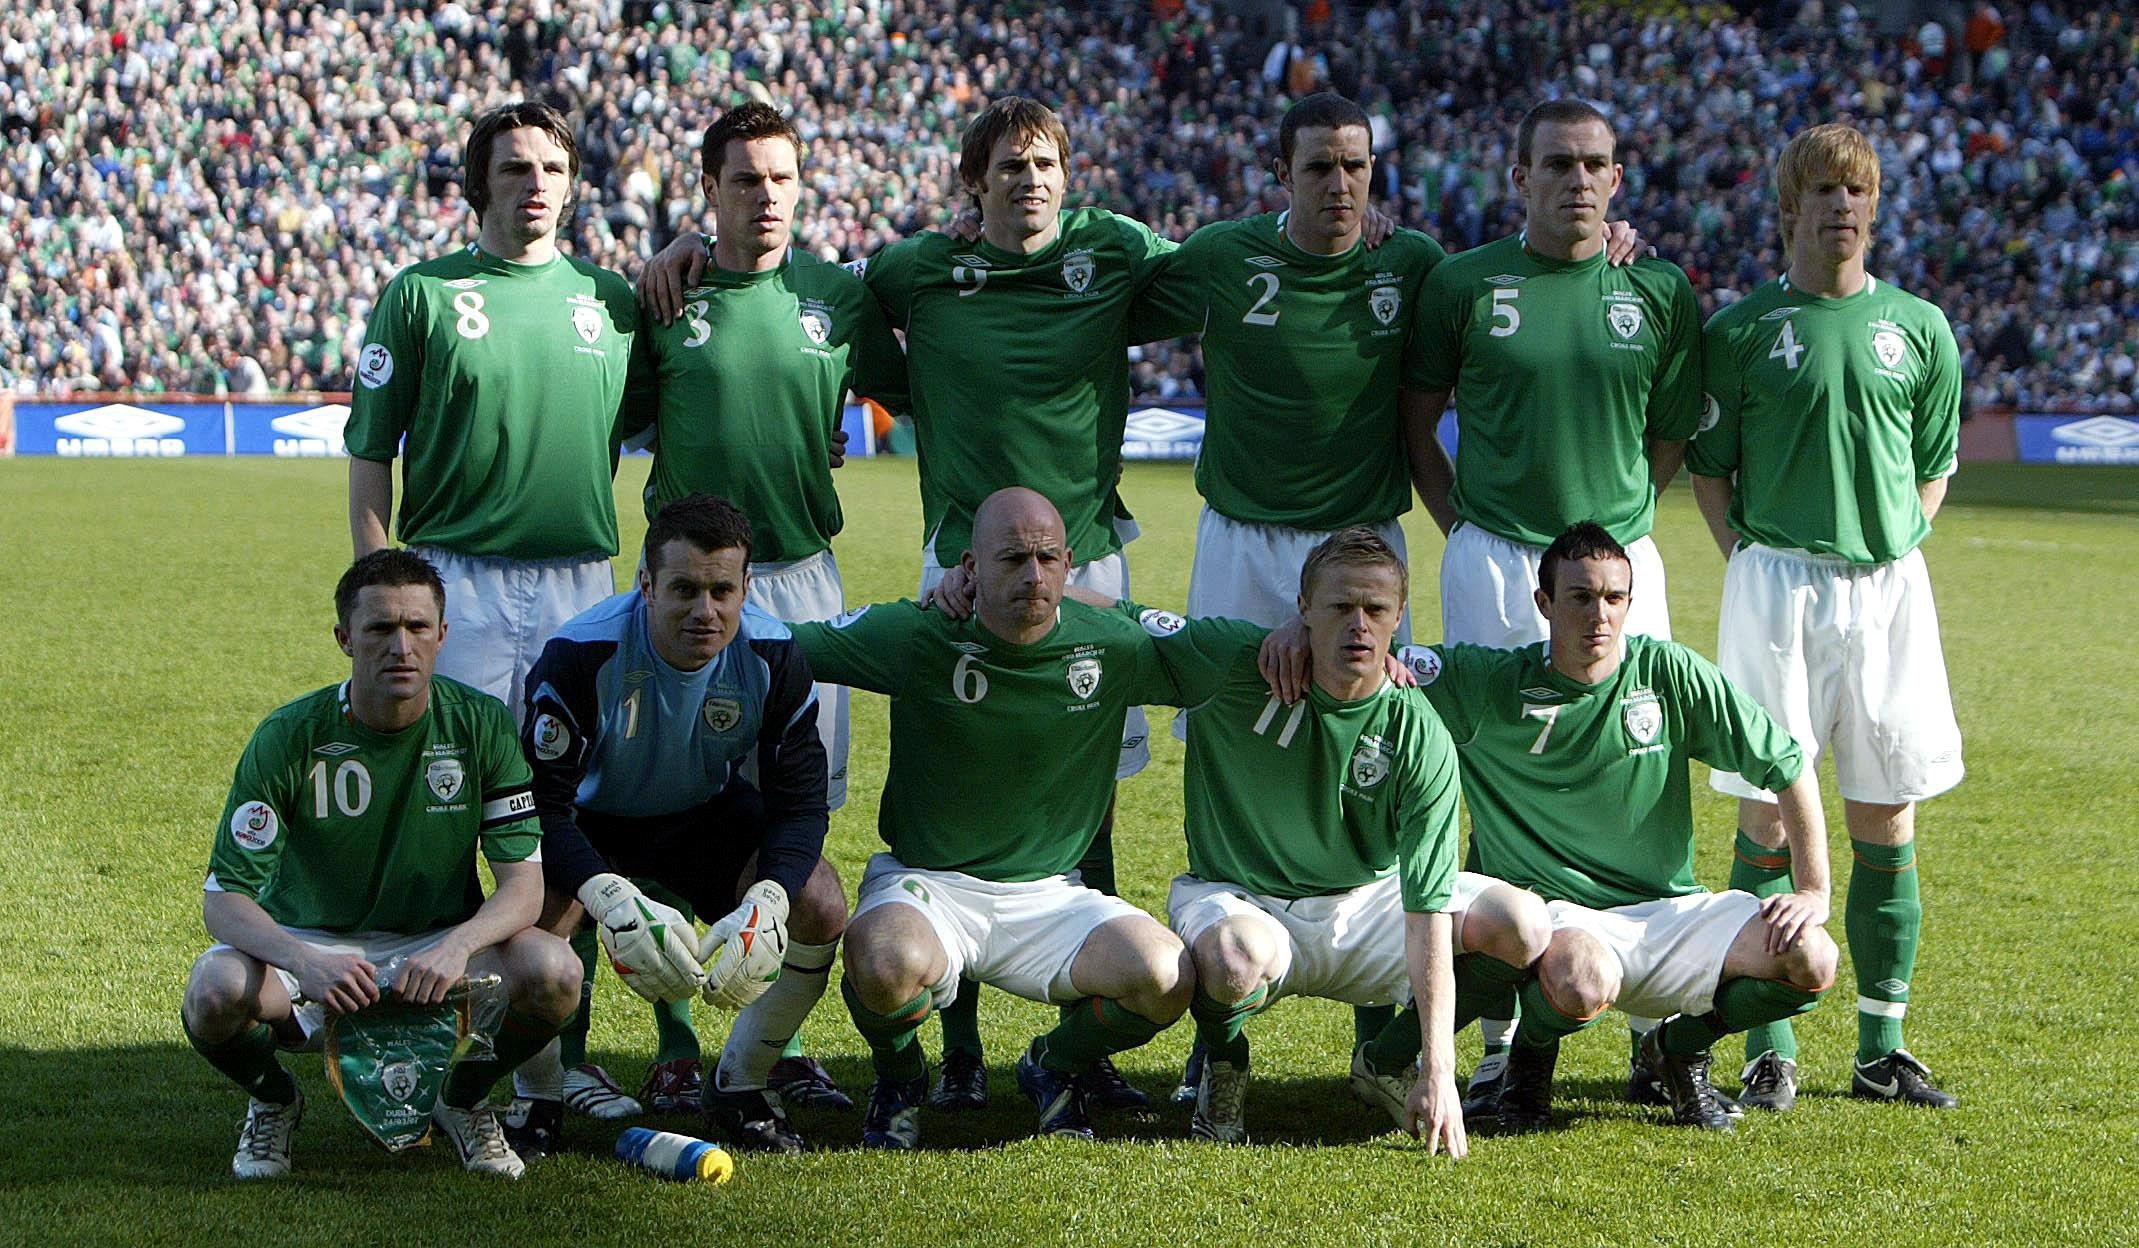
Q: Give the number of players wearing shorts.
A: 11